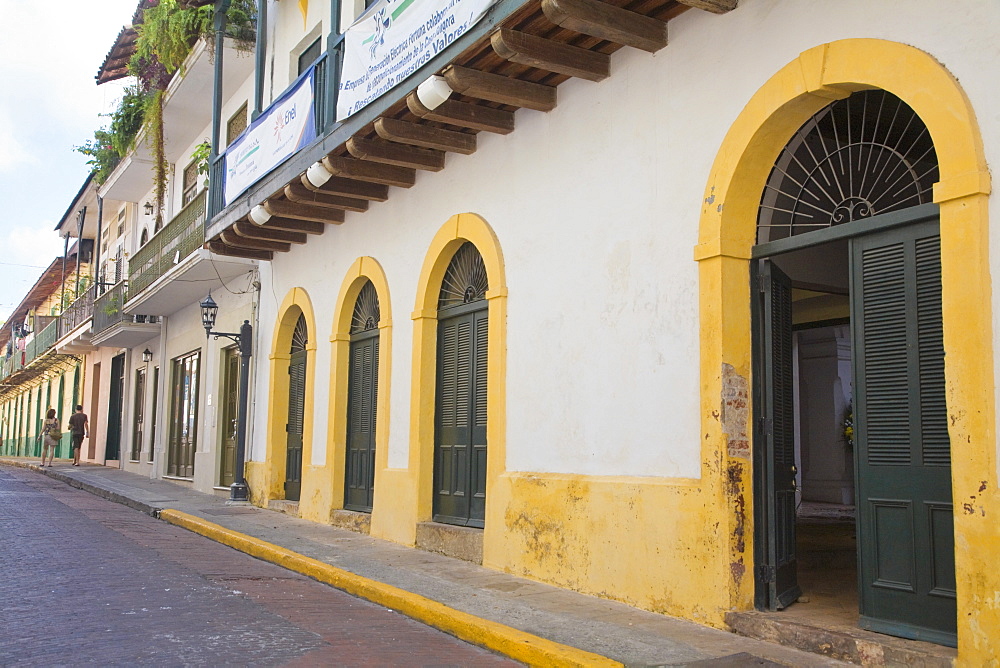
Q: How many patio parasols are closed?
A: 0